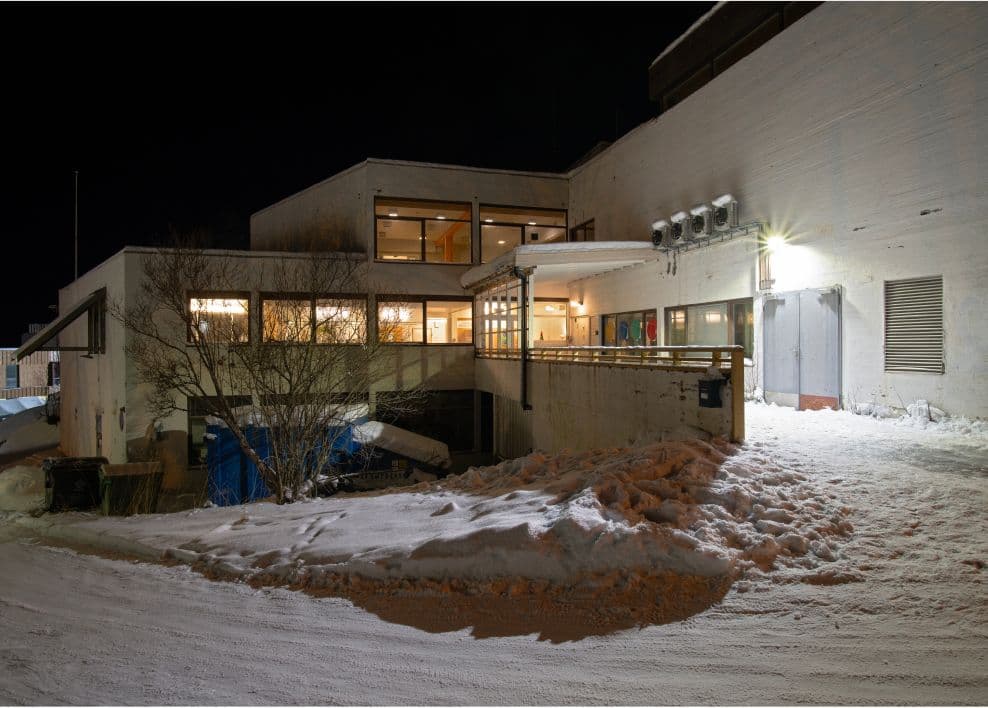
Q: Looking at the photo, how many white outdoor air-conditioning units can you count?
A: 4